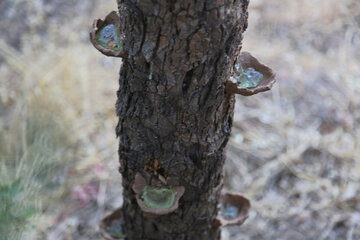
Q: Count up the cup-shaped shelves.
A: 5